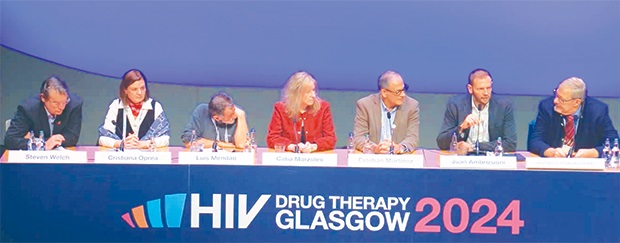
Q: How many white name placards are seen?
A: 7